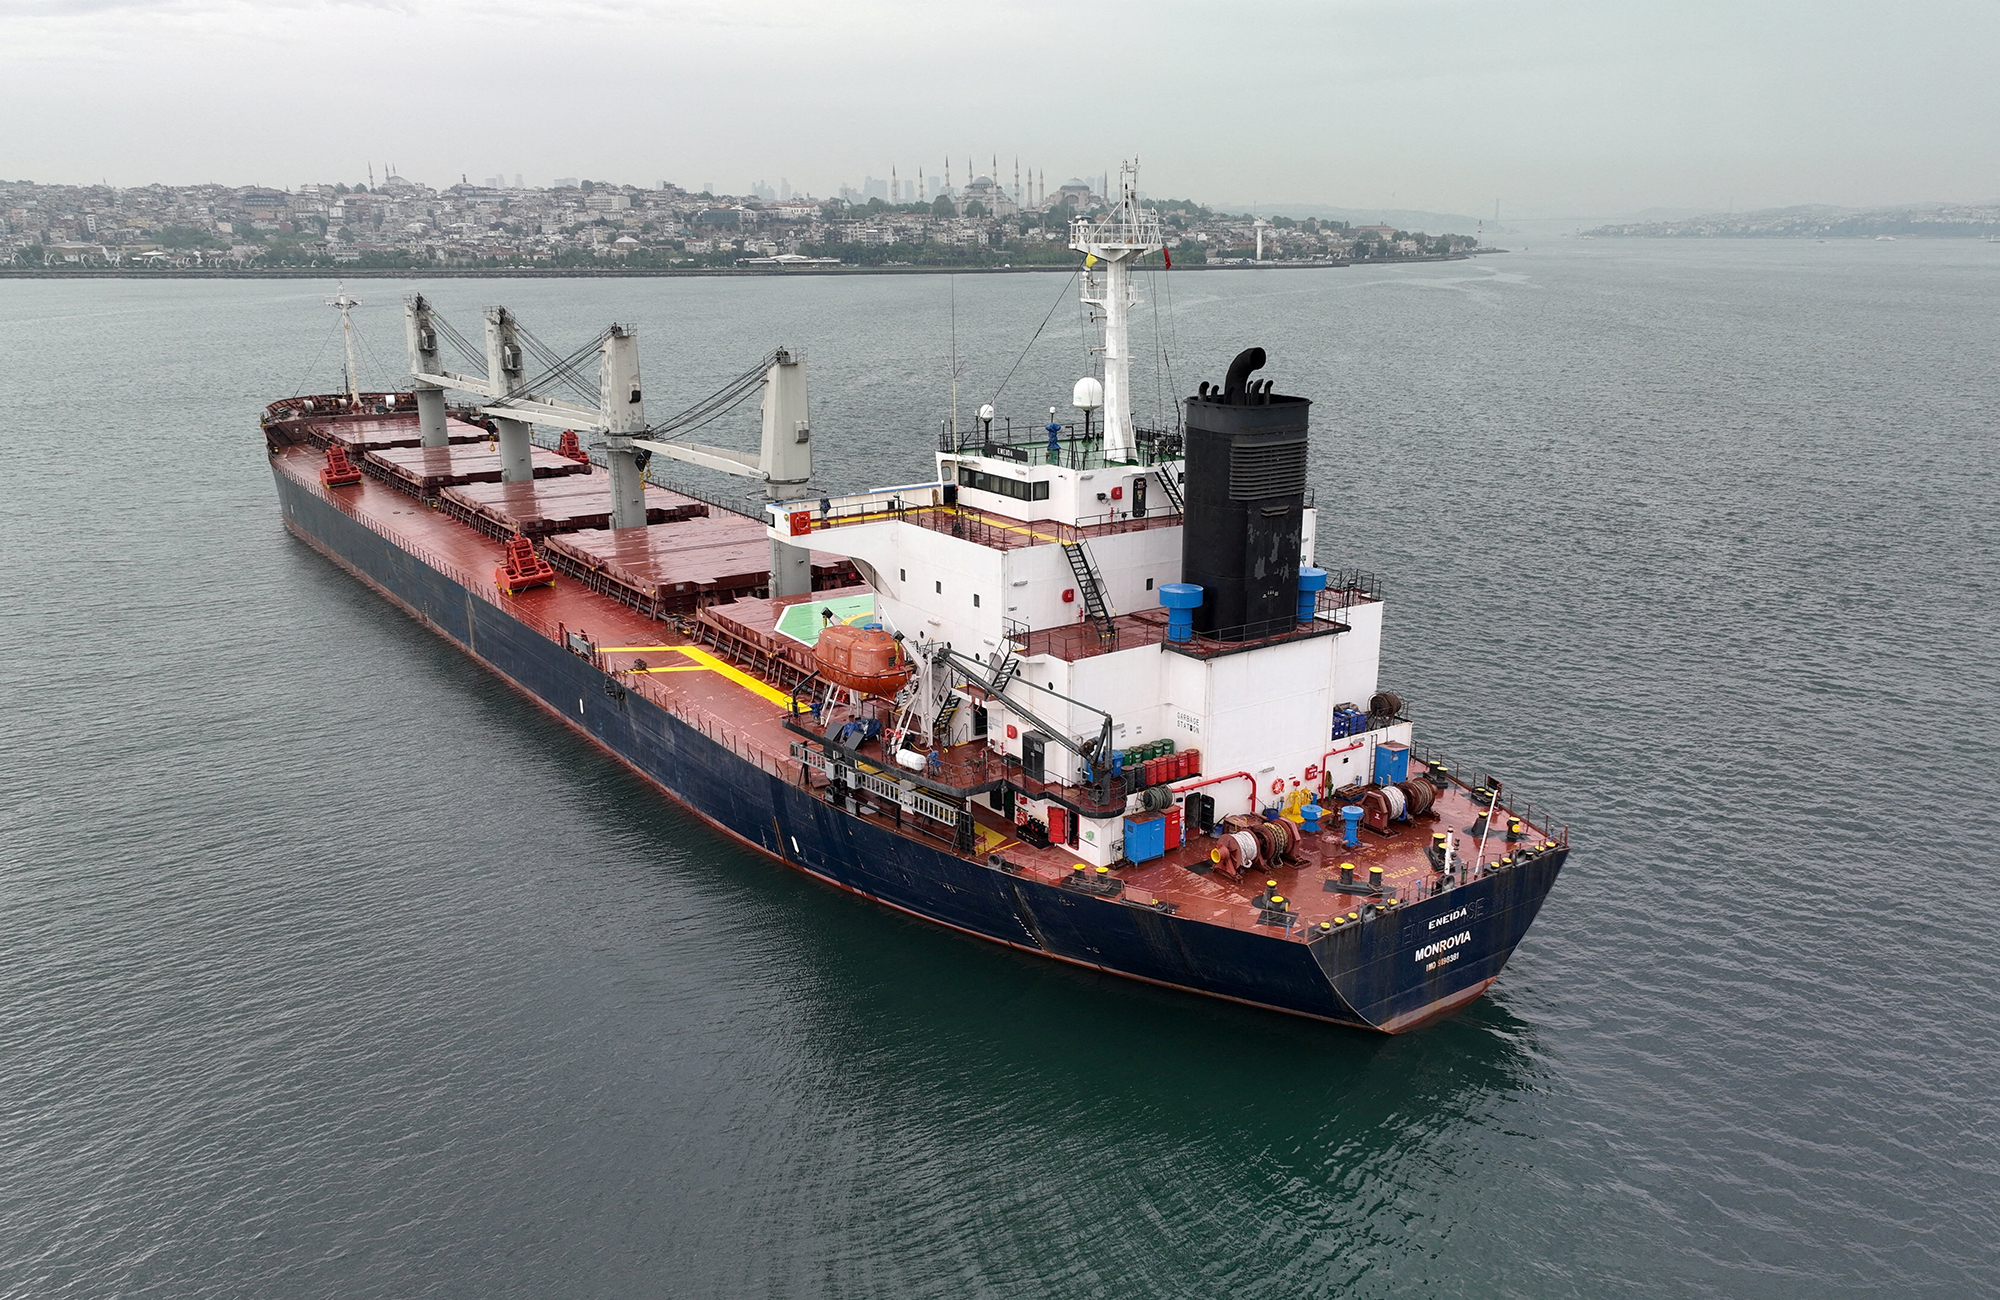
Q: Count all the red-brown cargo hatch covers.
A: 5